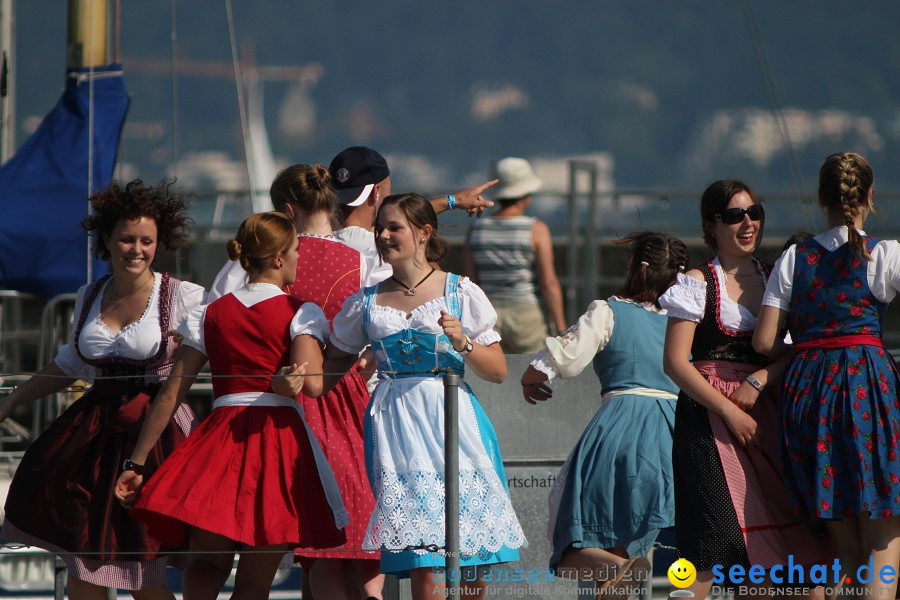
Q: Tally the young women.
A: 7